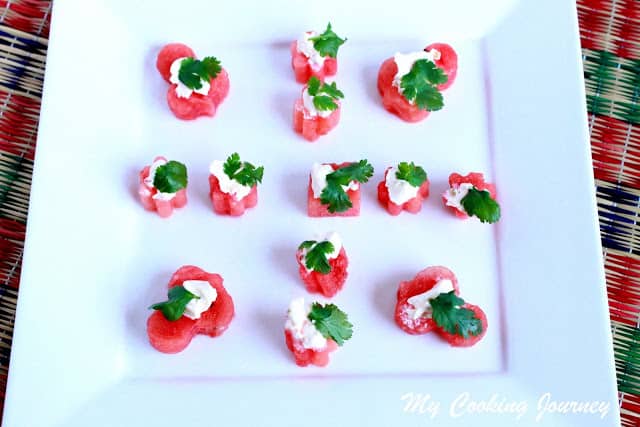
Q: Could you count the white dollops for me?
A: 13